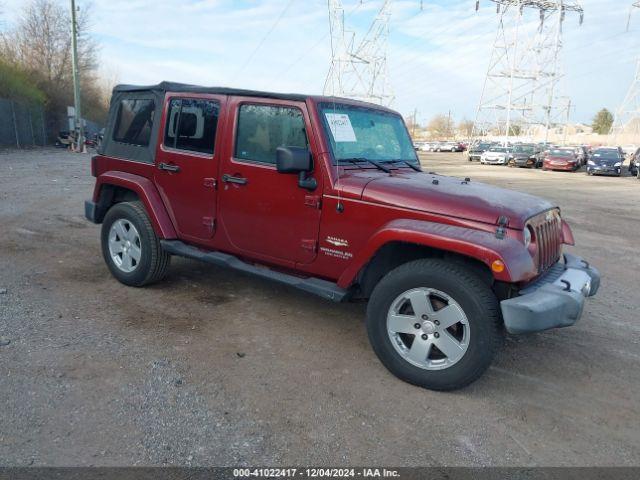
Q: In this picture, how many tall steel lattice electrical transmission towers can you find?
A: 3